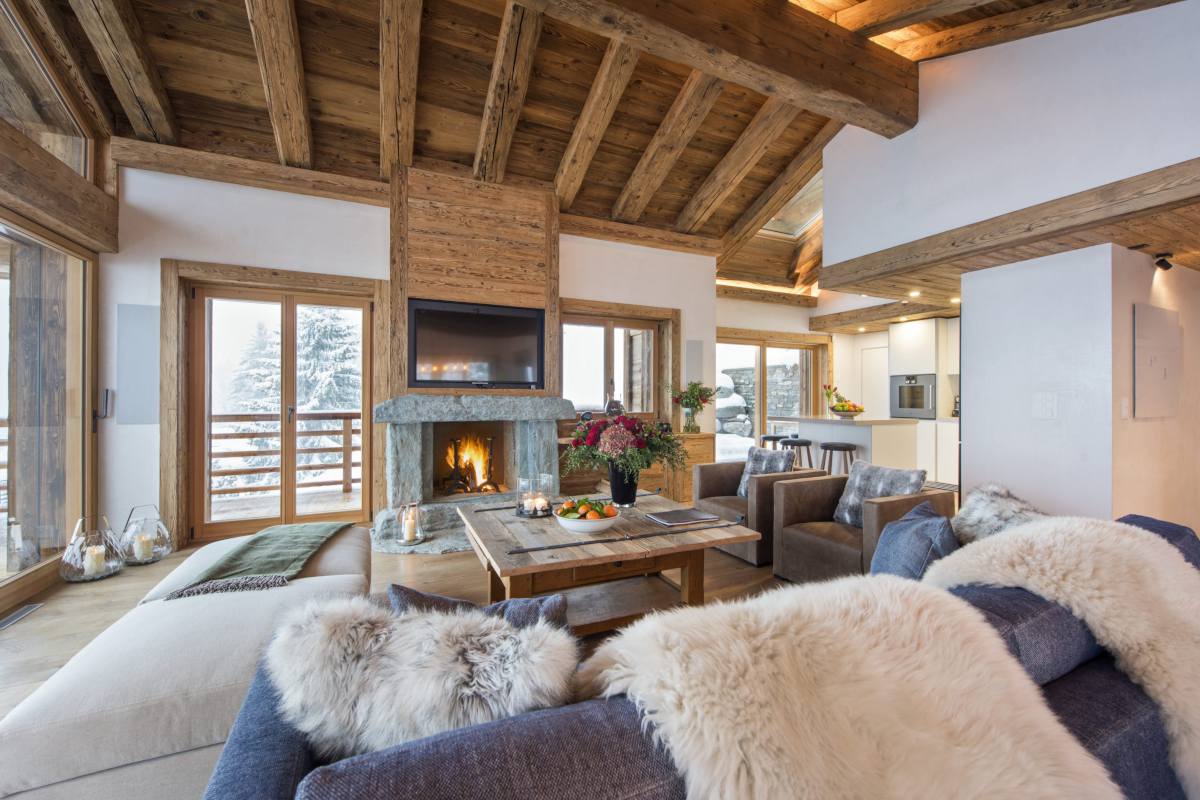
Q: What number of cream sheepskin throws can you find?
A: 2